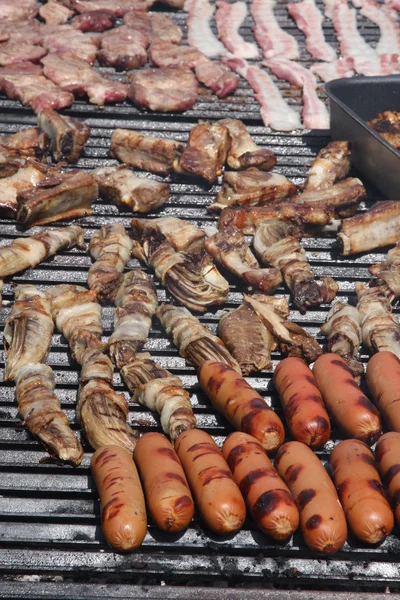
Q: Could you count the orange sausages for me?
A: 11